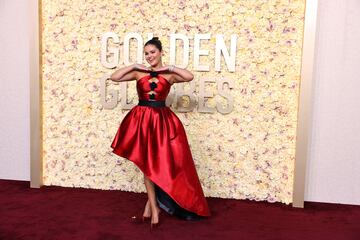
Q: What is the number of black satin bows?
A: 3